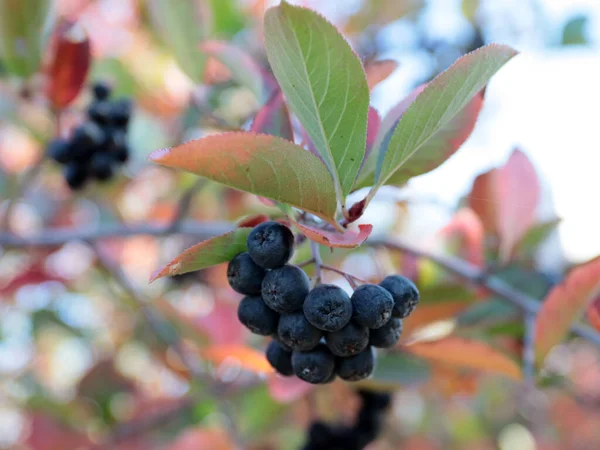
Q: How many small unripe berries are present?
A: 0